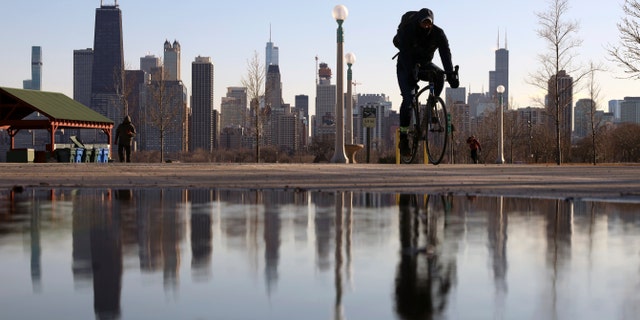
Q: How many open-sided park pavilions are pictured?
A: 1